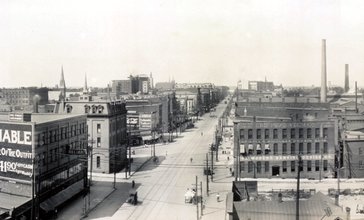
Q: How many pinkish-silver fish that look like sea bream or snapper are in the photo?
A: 0